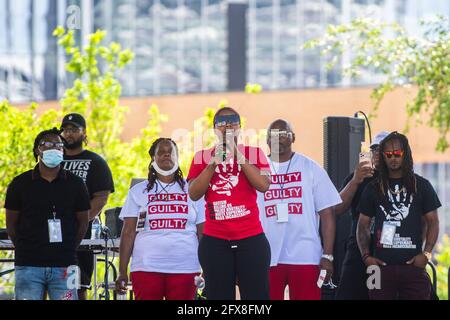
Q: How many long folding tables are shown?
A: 1